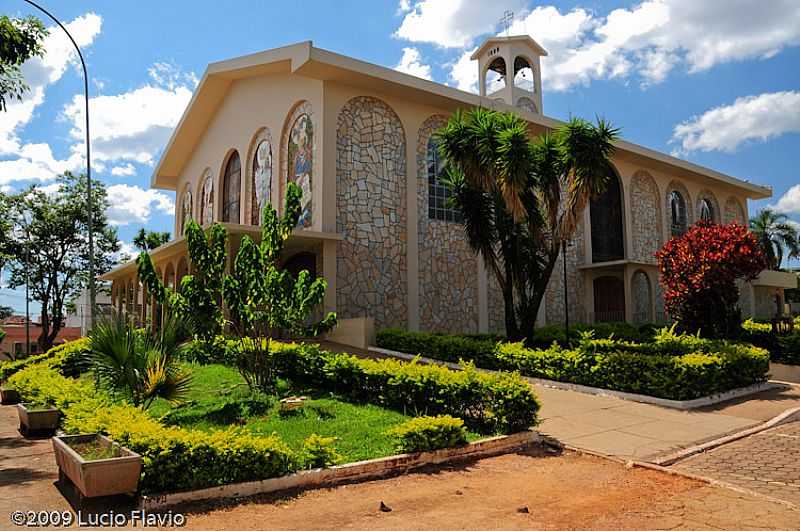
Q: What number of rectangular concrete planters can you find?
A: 3